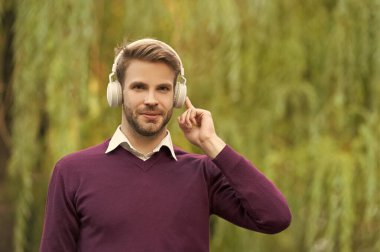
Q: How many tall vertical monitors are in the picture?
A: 0